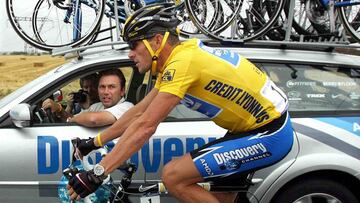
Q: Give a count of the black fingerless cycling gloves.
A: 2